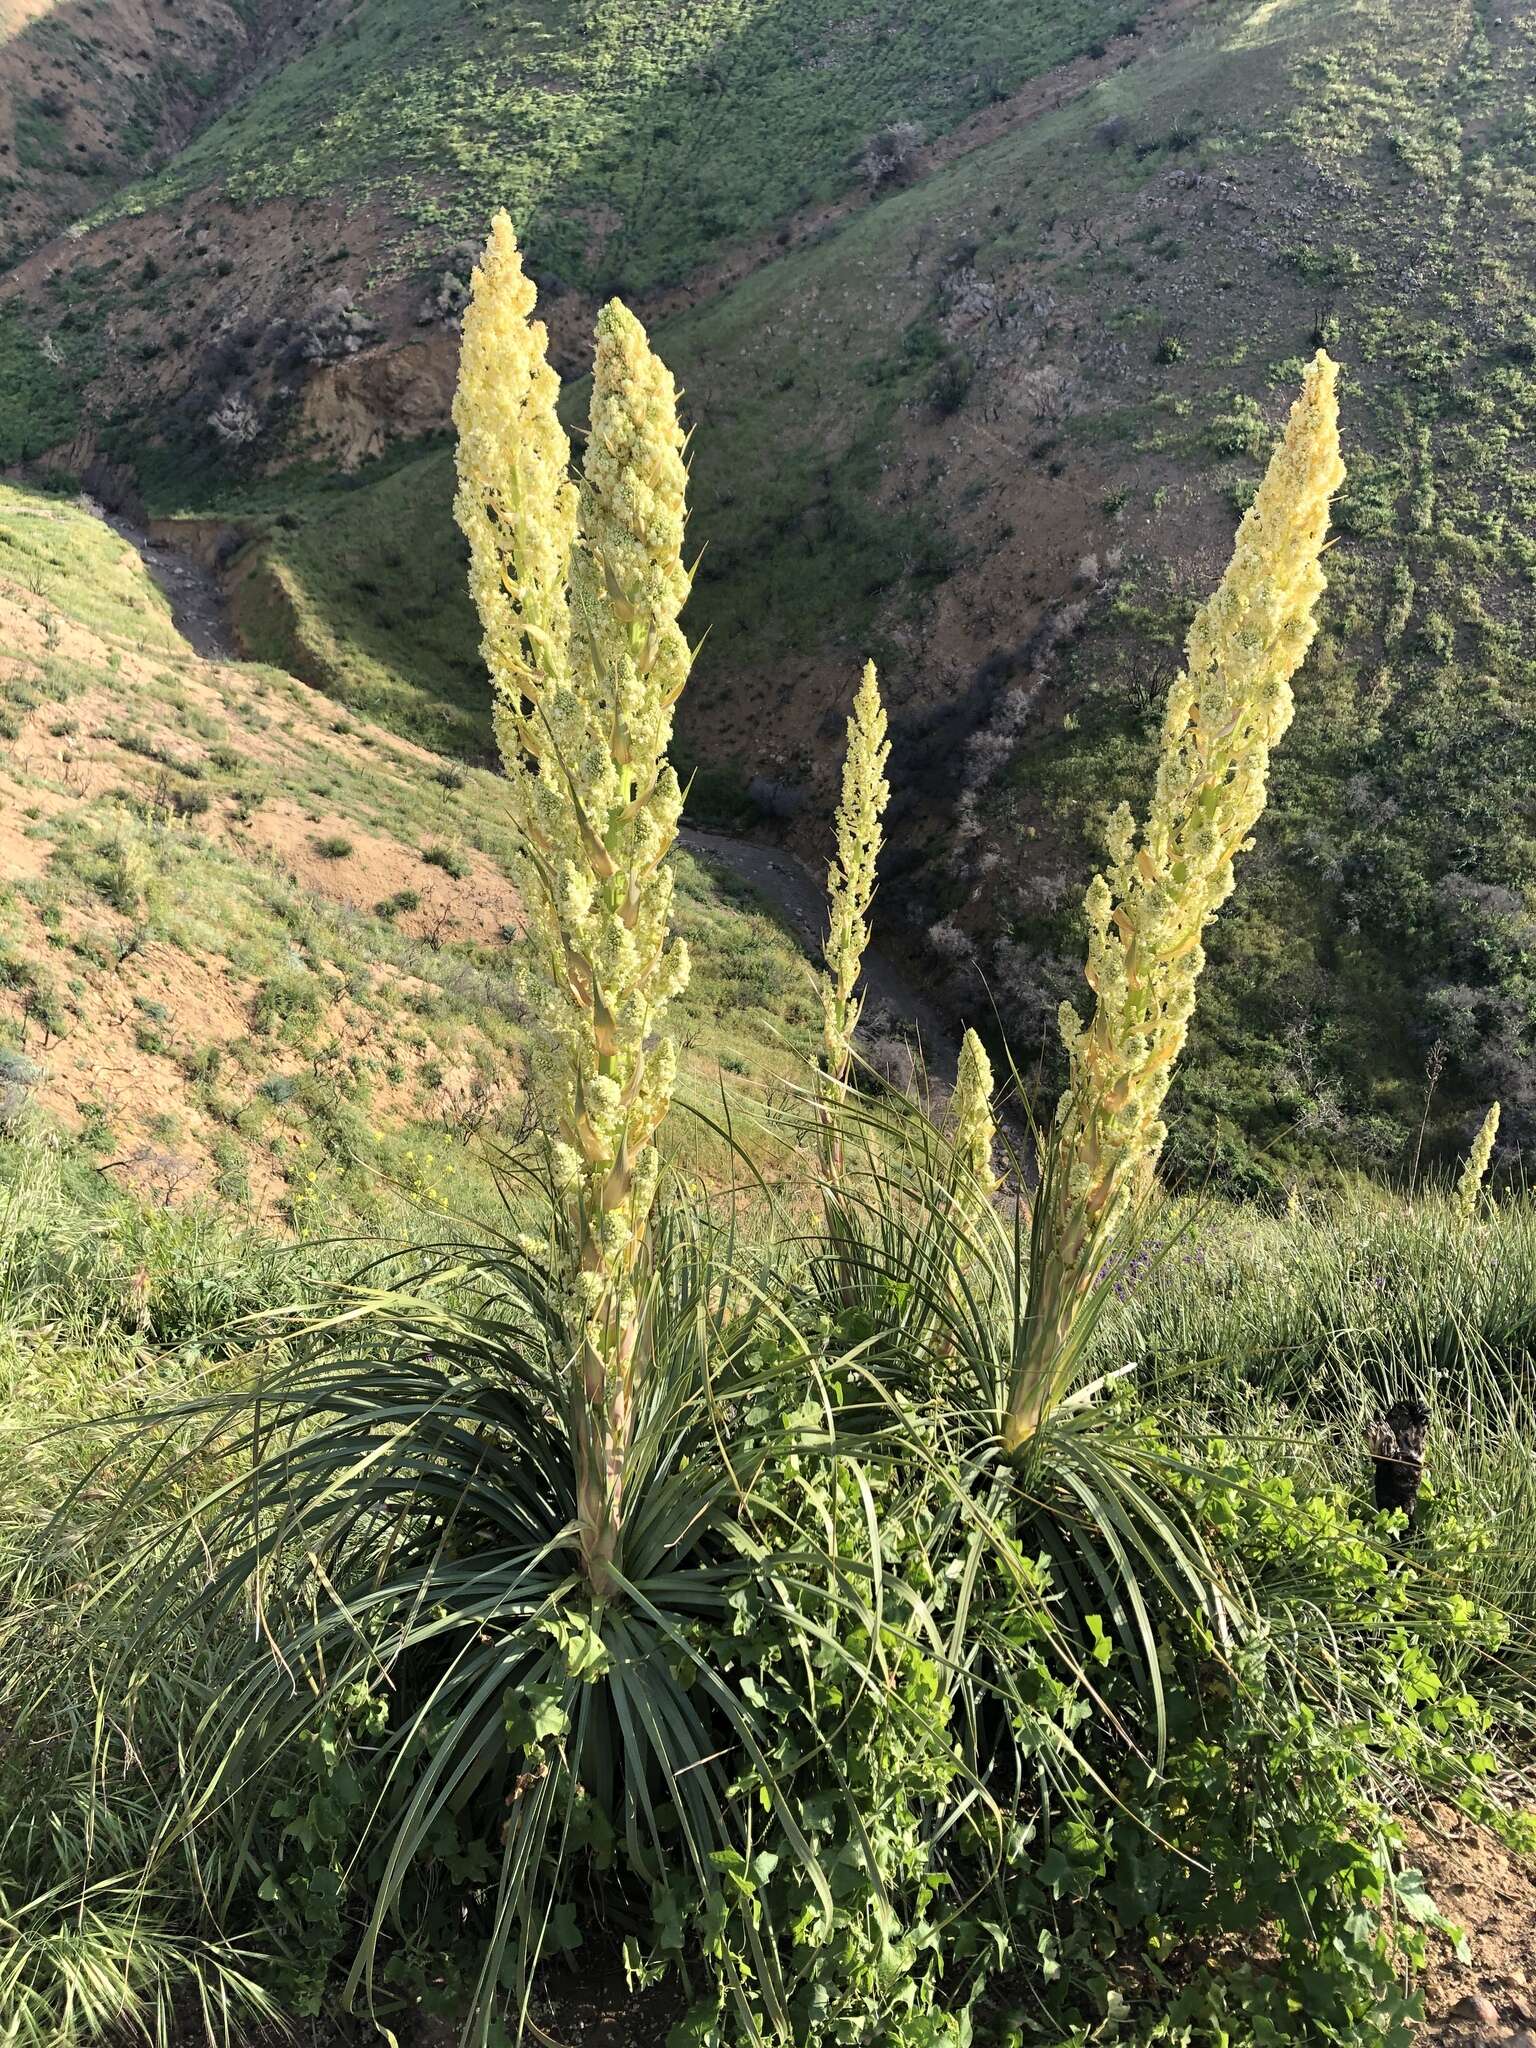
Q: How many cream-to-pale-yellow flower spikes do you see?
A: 6